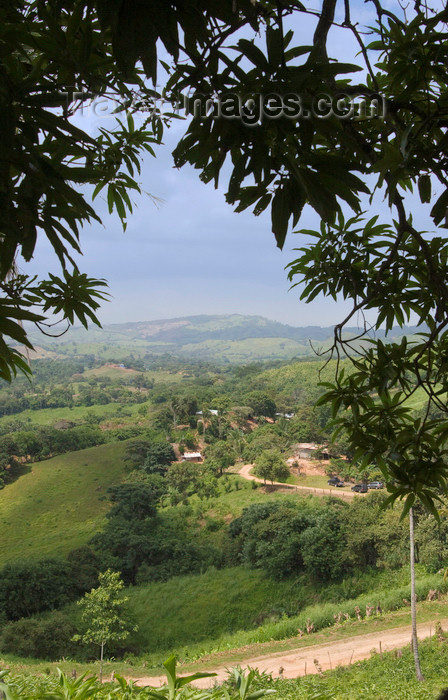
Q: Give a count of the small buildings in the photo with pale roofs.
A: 4